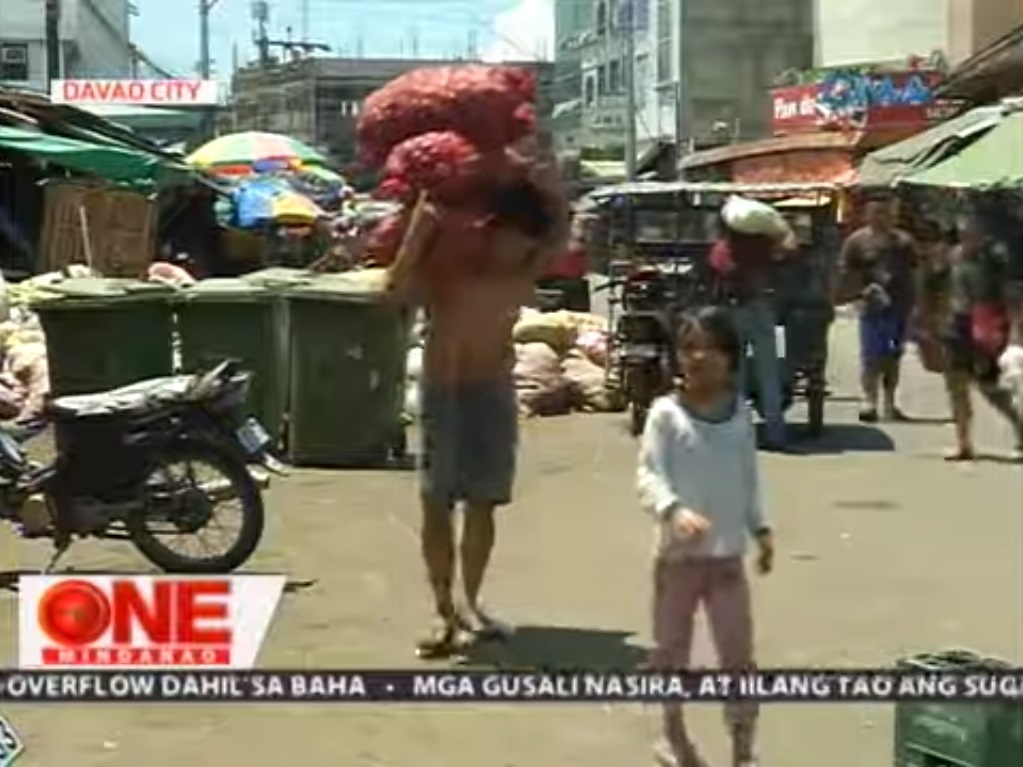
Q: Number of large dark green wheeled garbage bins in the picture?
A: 3